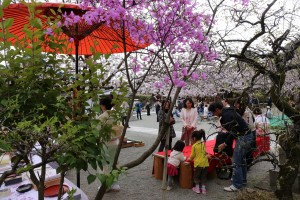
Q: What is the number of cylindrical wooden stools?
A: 2